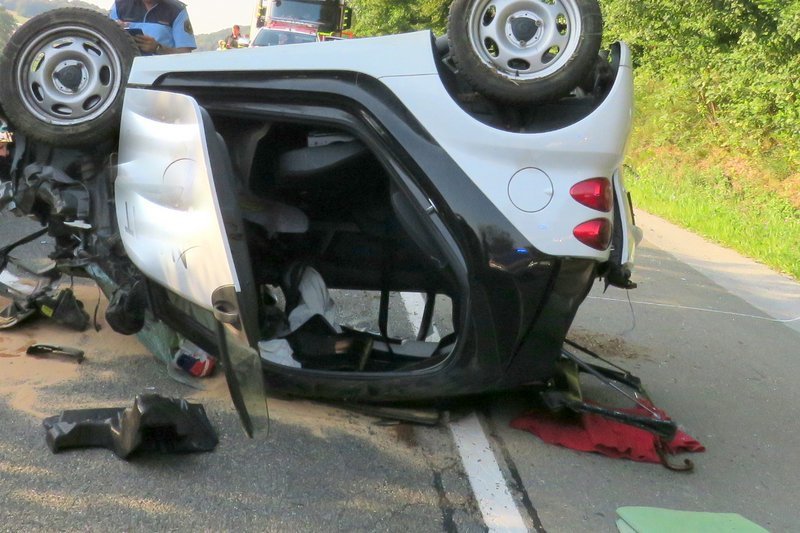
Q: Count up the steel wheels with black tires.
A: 2